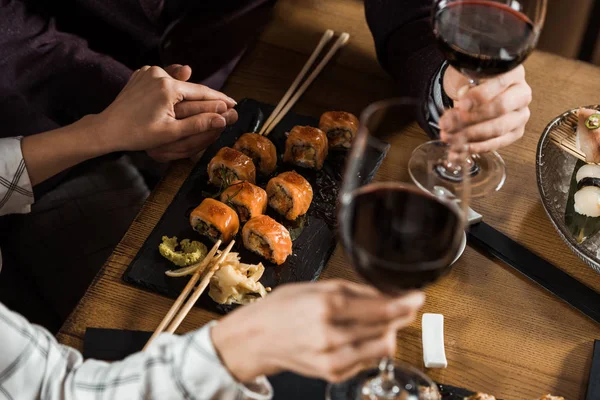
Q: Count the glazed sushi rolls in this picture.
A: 8